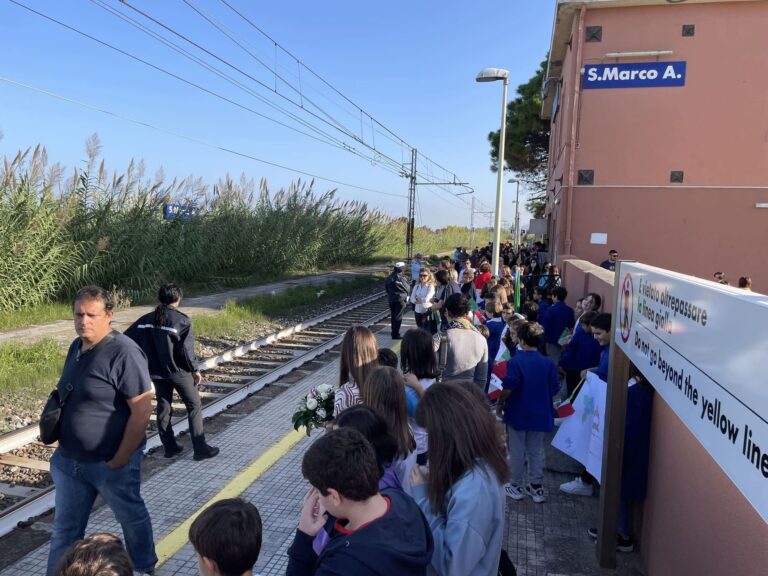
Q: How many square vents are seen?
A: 4